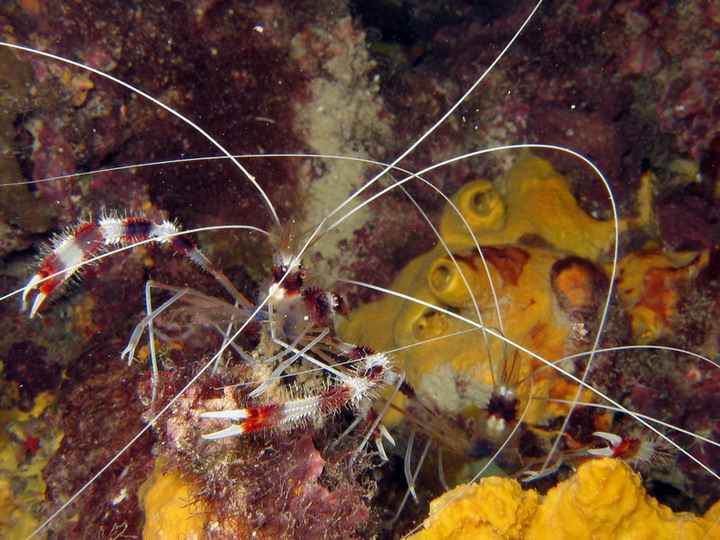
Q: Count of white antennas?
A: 12